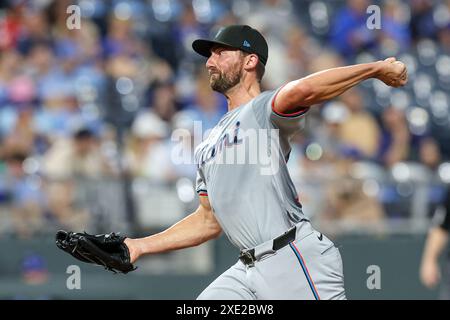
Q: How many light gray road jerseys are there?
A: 1